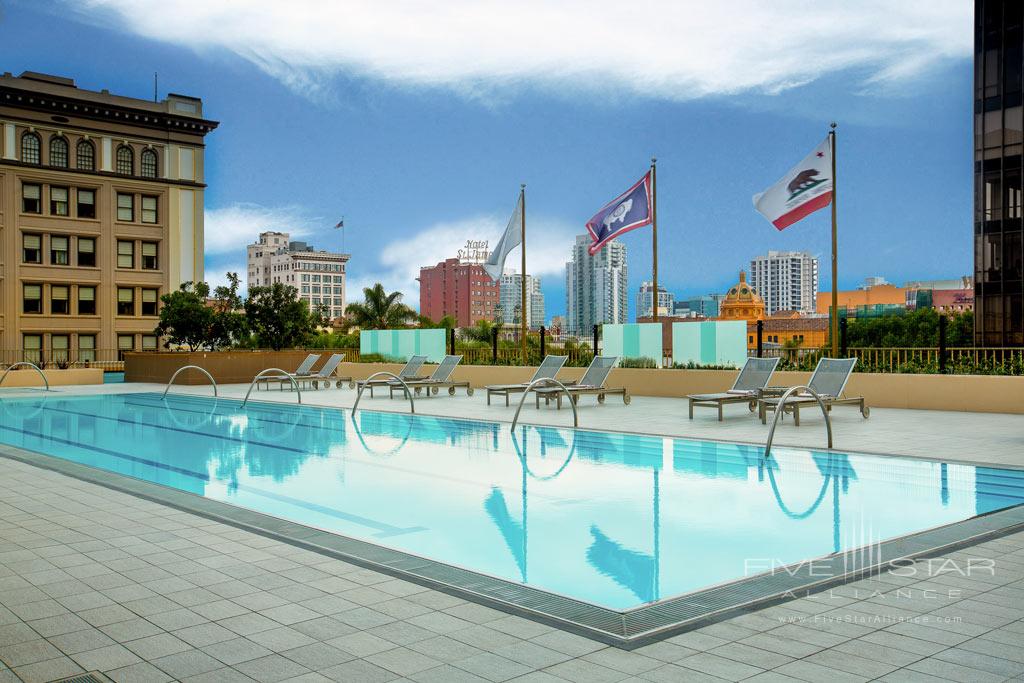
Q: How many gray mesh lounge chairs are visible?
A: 8